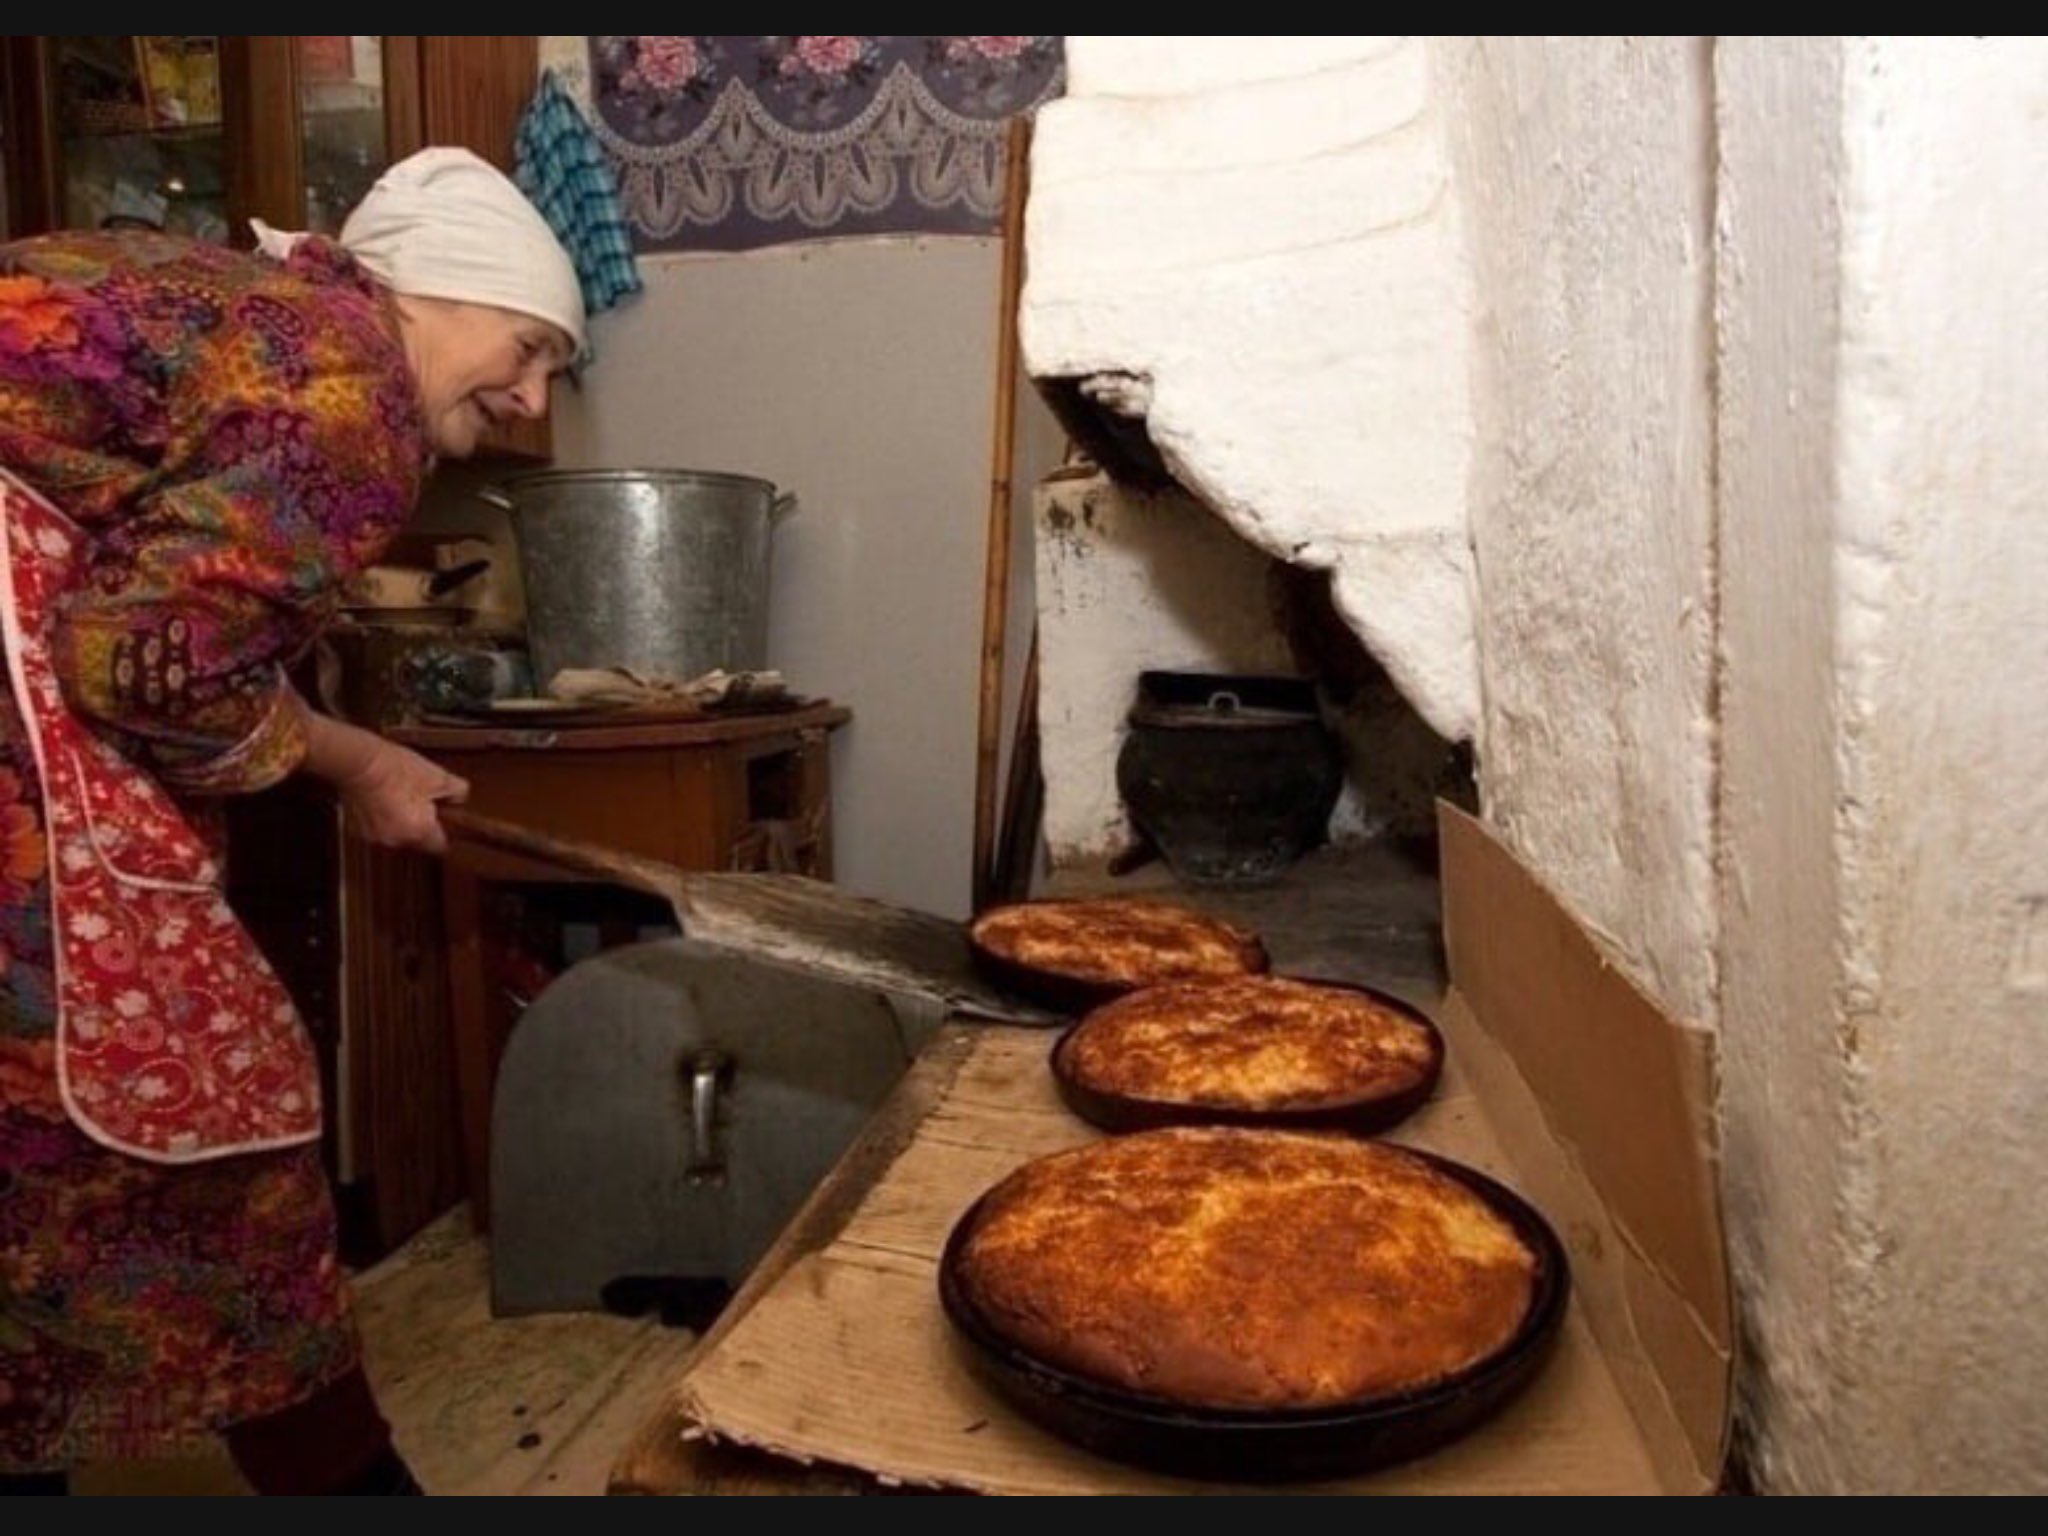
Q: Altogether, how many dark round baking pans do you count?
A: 3